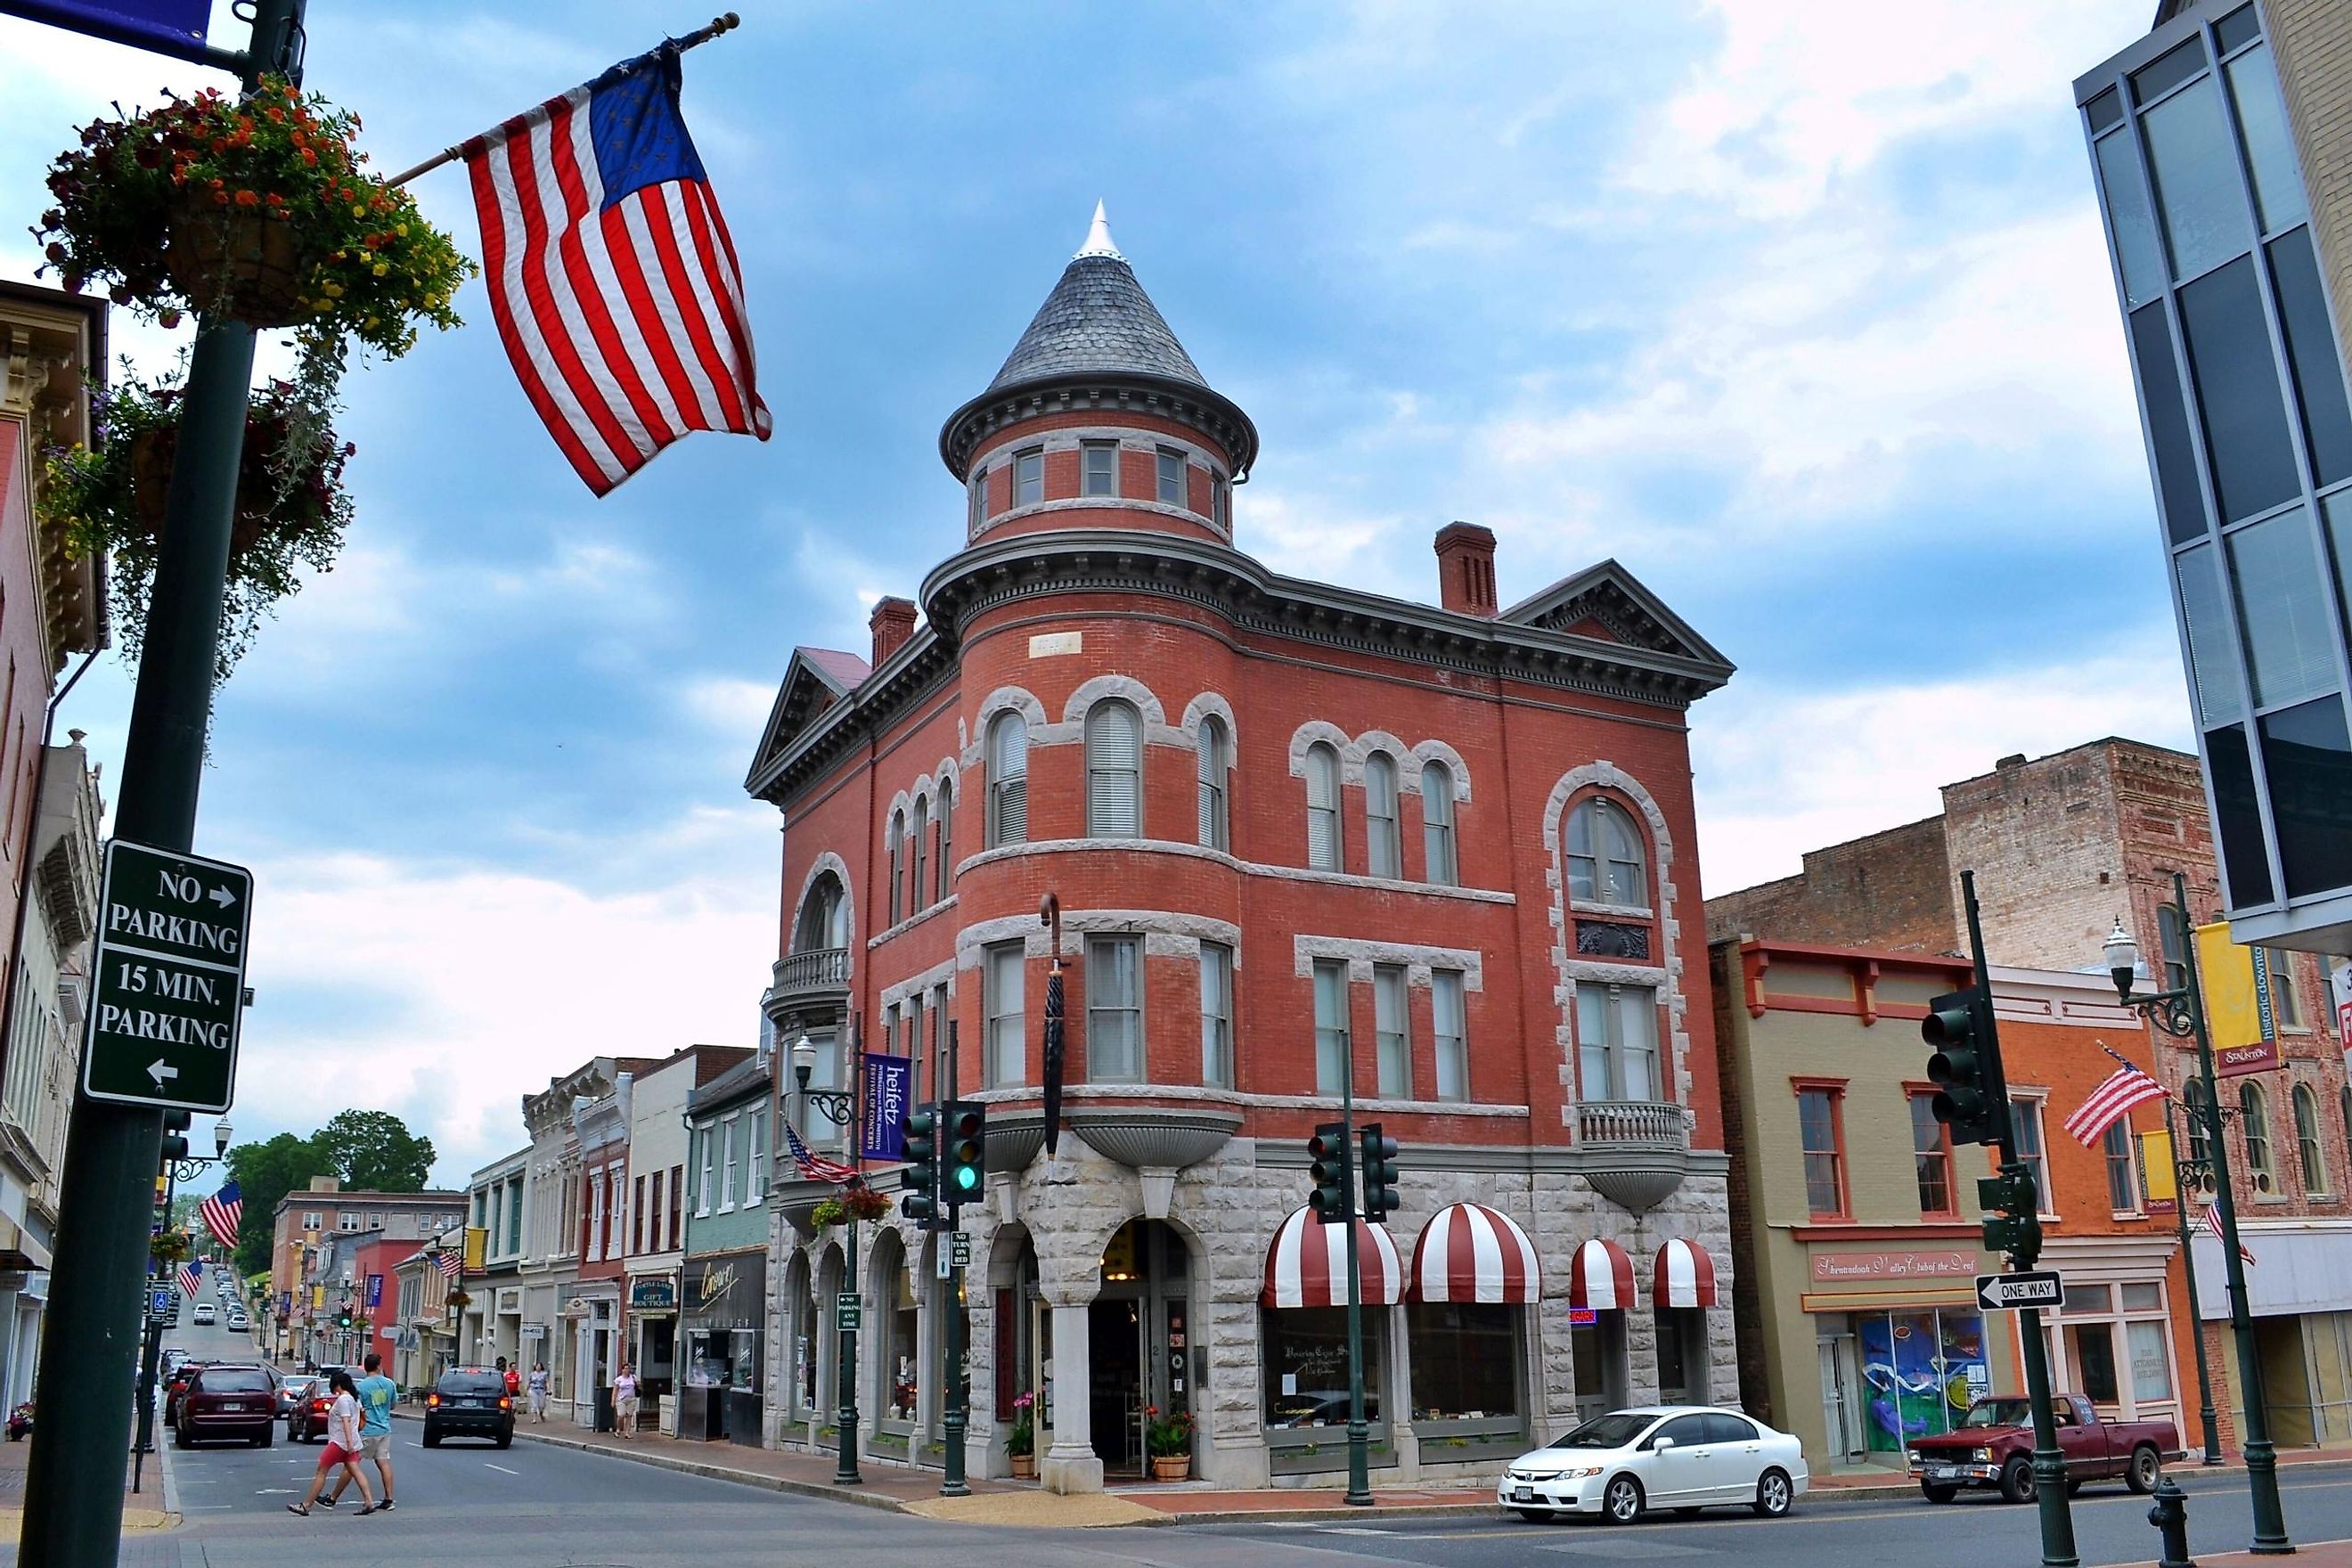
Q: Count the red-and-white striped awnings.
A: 4